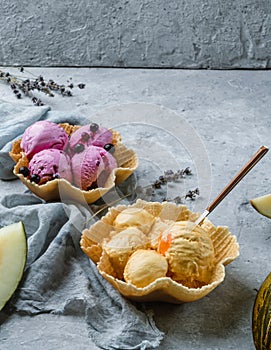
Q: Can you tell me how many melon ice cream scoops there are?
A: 5